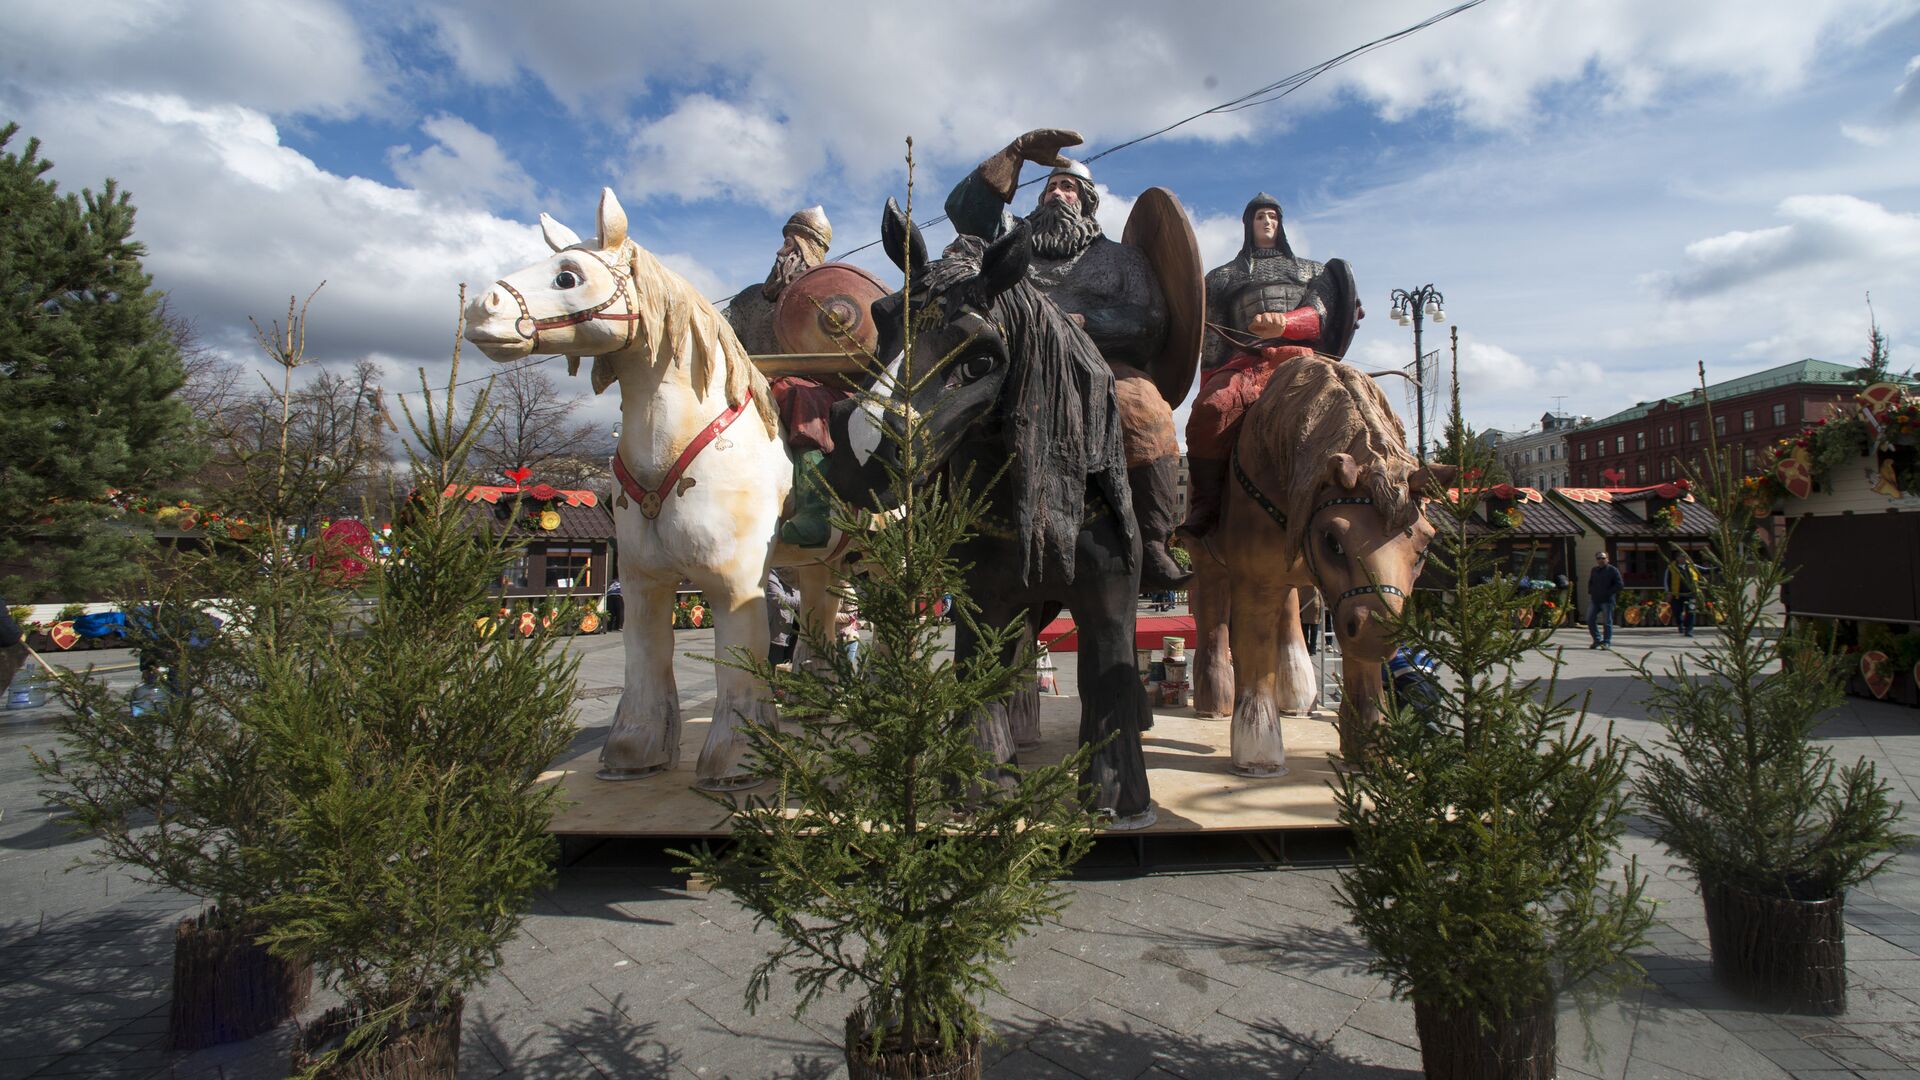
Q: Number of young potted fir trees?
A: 5